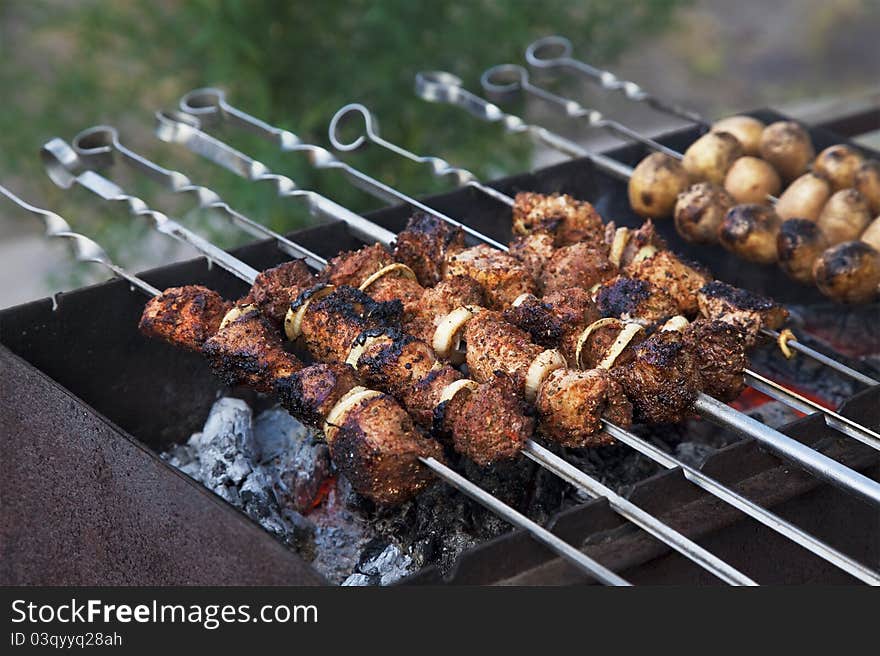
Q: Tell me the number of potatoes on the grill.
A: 14